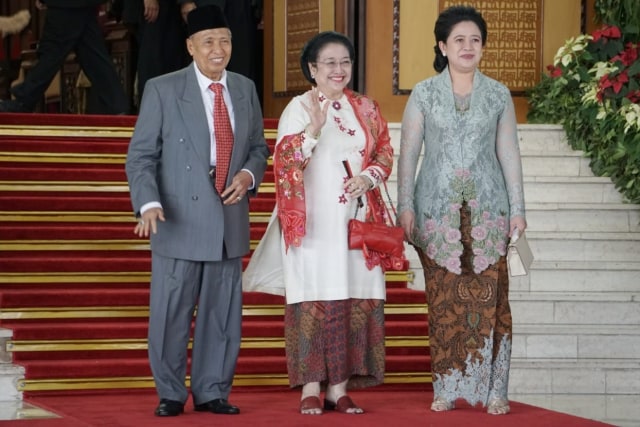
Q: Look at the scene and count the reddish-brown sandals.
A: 2